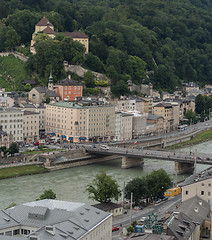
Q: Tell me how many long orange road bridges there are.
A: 0